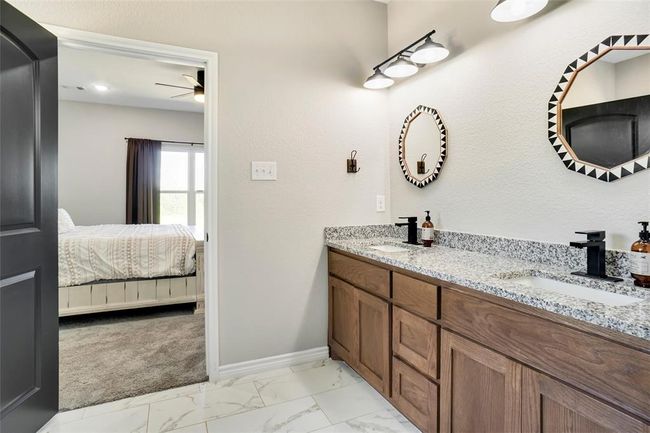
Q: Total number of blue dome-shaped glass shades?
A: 0